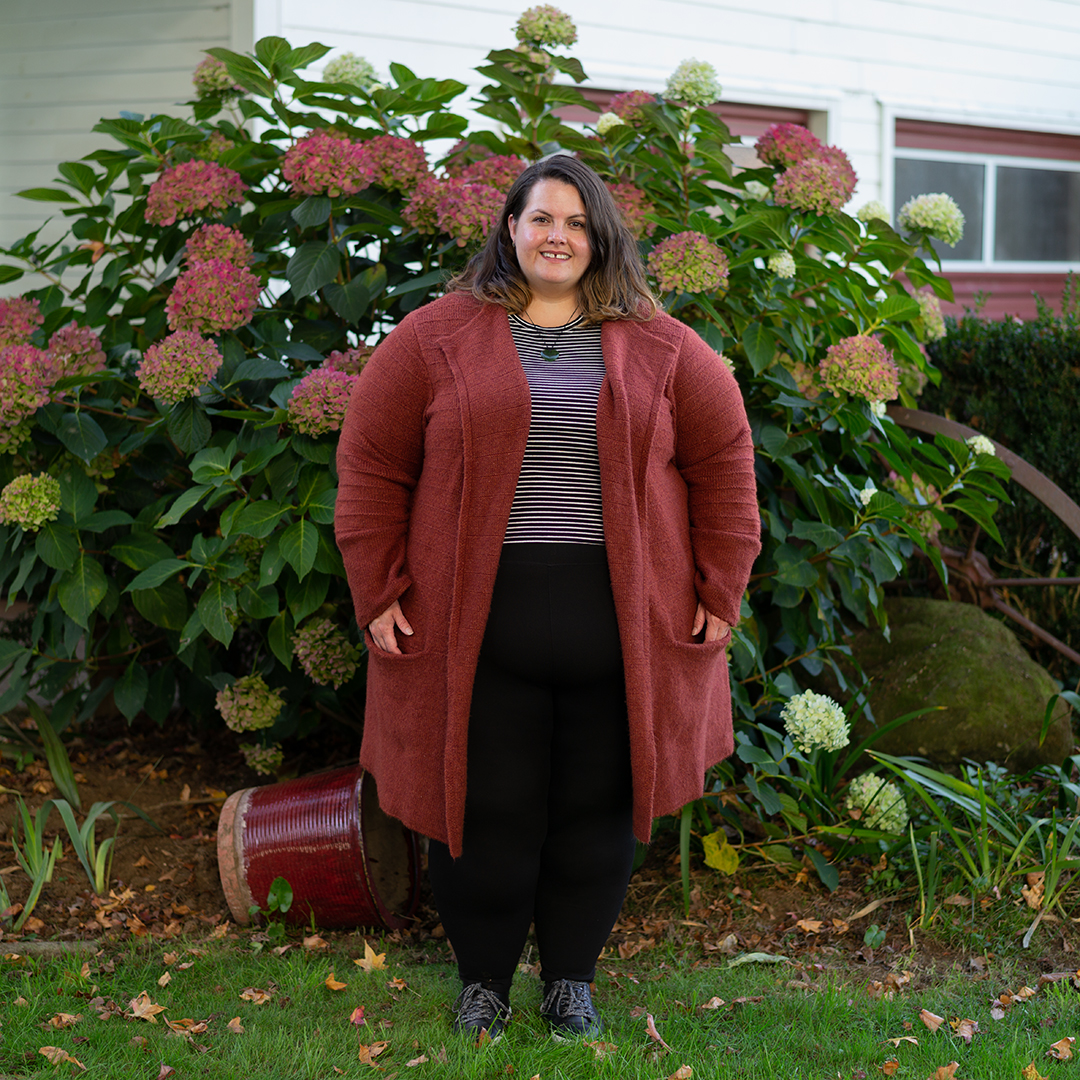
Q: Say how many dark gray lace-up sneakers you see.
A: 2